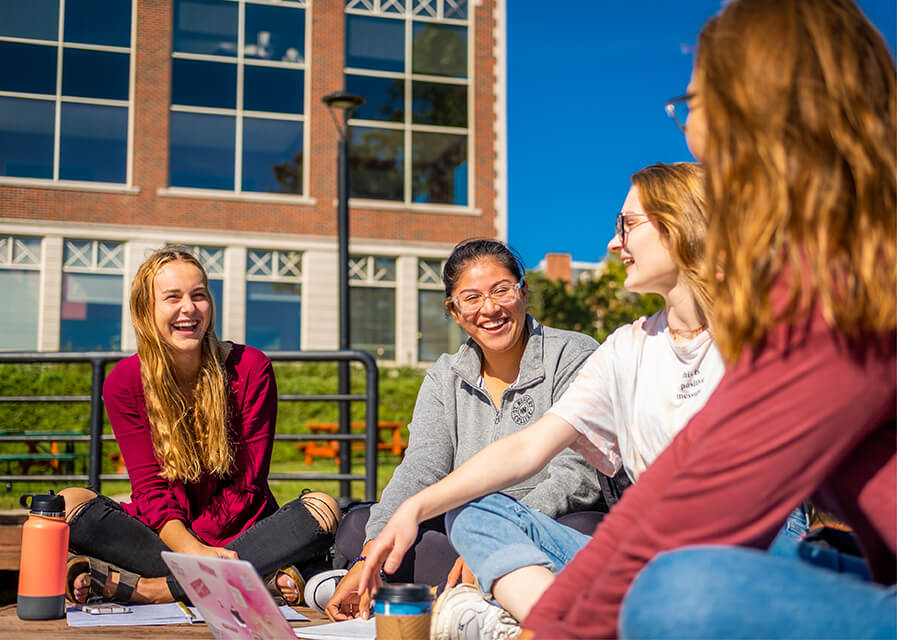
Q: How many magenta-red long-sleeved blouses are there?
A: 1